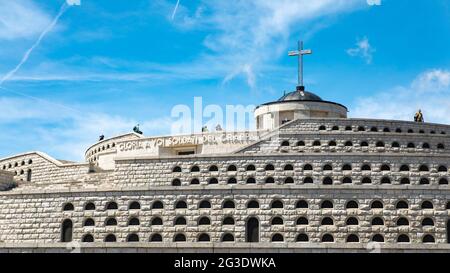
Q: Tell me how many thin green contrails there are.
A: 0